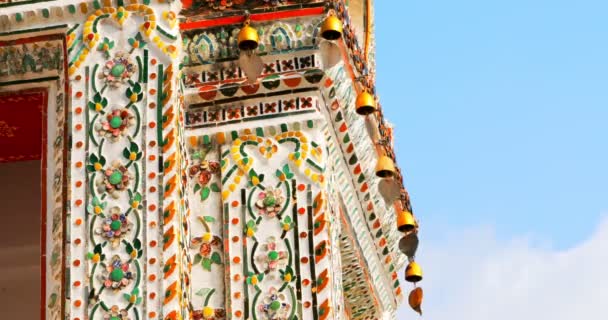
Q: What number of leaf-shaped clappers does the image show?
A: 6